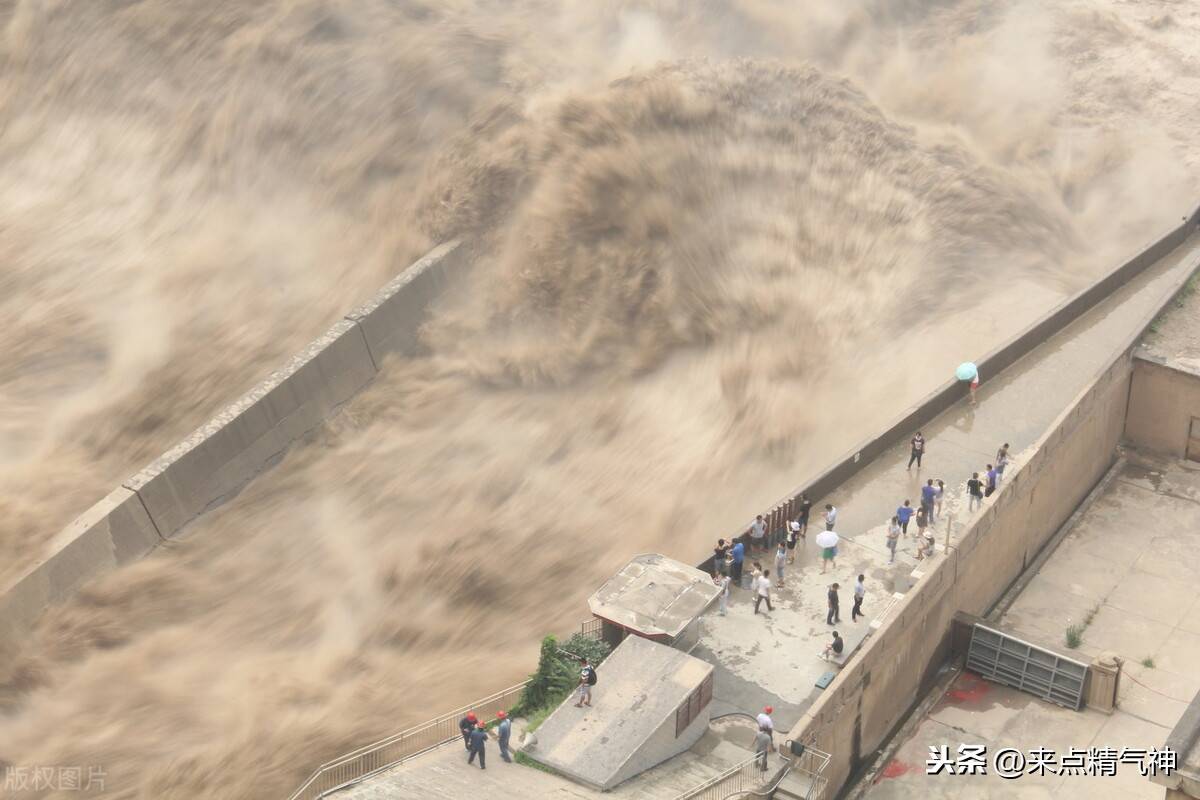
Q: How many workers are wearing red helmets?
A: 4